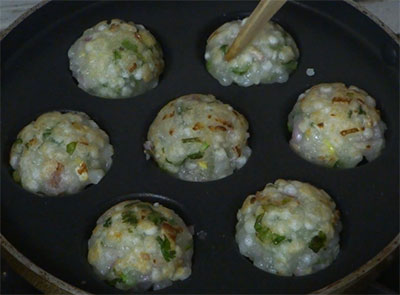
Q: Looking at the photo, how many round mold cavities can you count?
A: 7